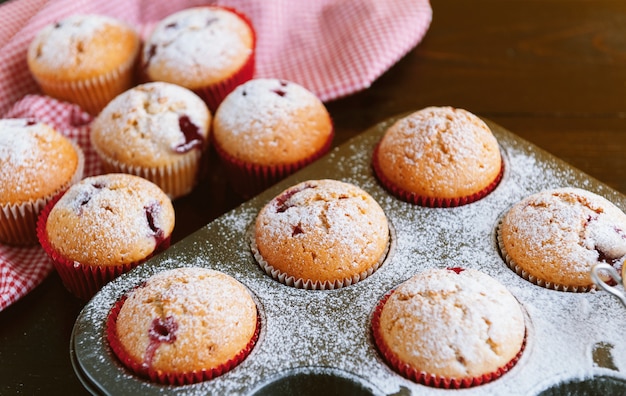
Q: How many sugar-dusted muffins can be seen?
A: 11